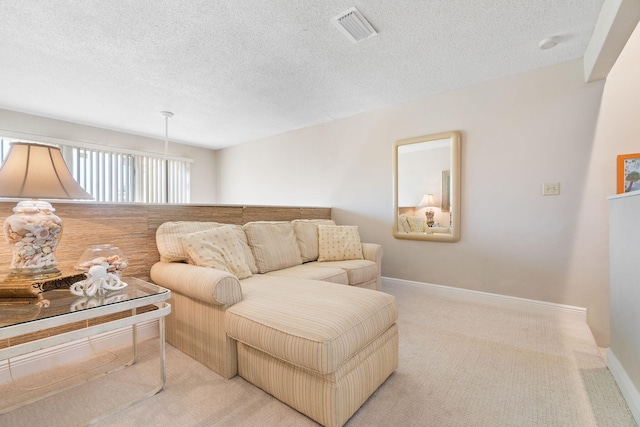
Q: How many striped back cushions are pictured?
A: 3